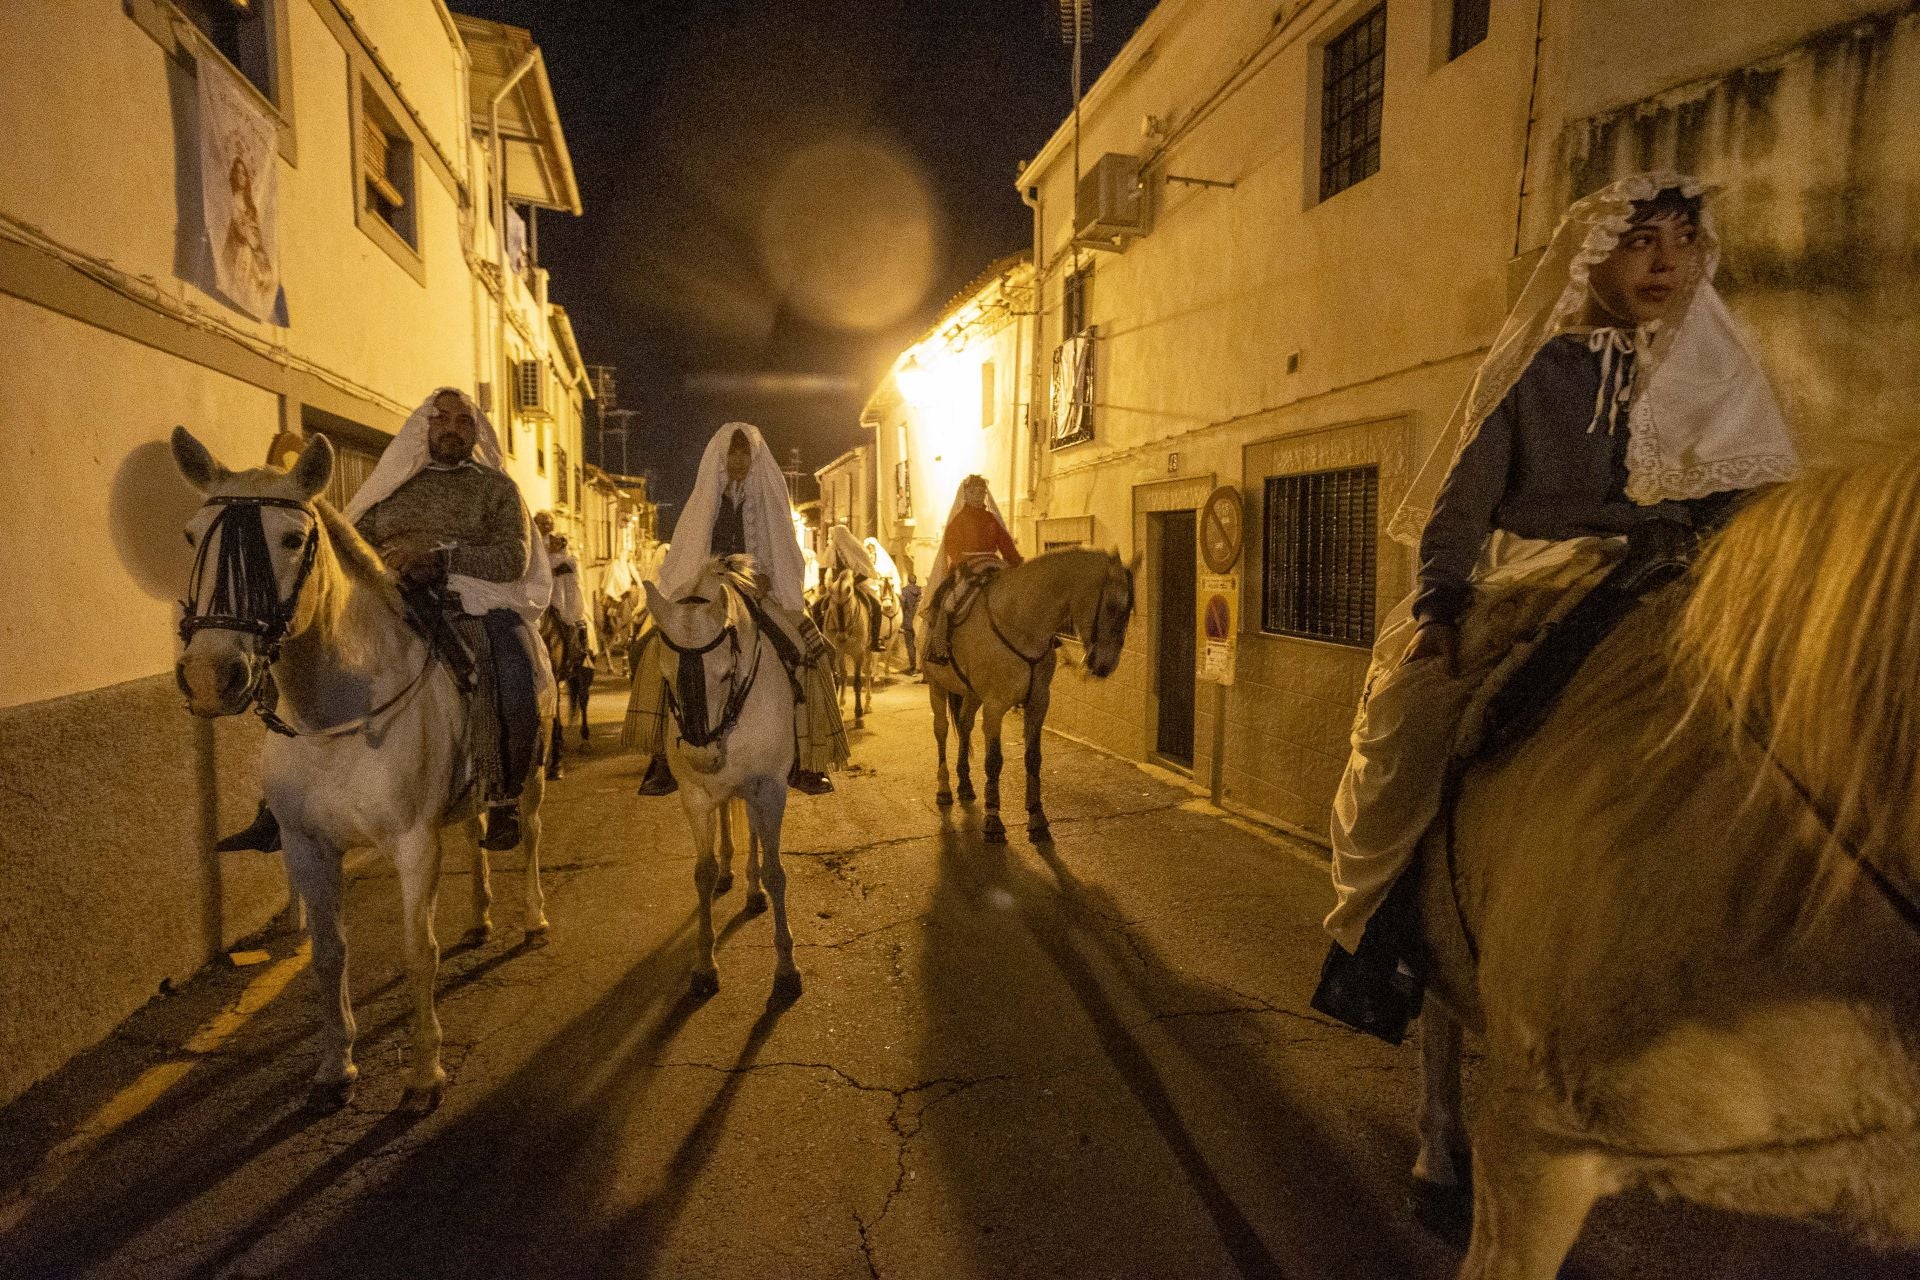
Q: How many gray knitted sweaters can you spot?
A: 1